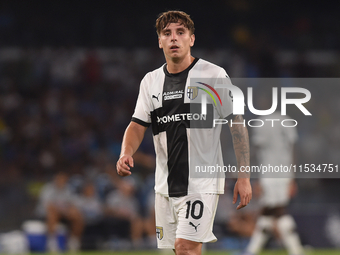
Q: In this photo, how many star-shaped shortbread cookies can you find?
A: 0